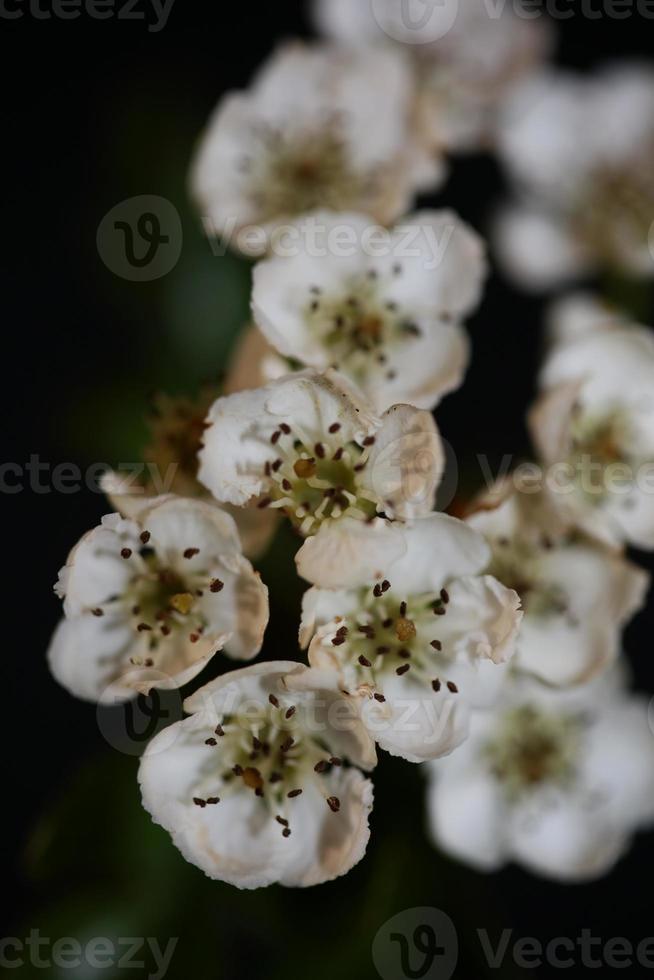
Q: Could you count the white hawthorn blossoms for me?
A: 11